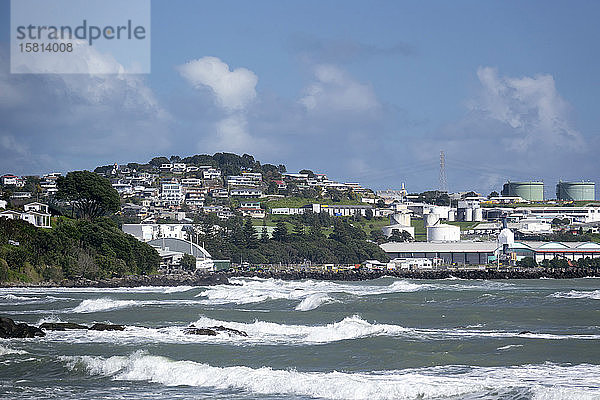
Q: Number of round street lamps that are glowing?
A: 0